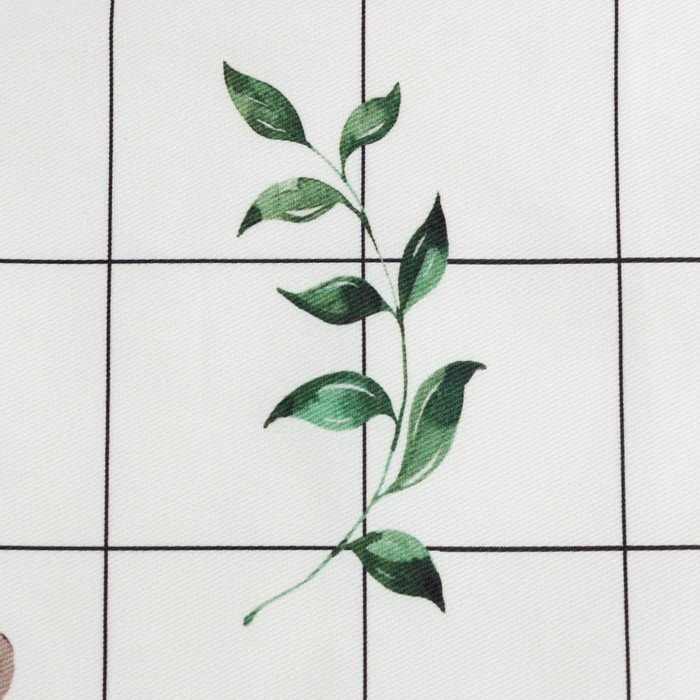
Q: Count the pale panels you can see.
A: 12